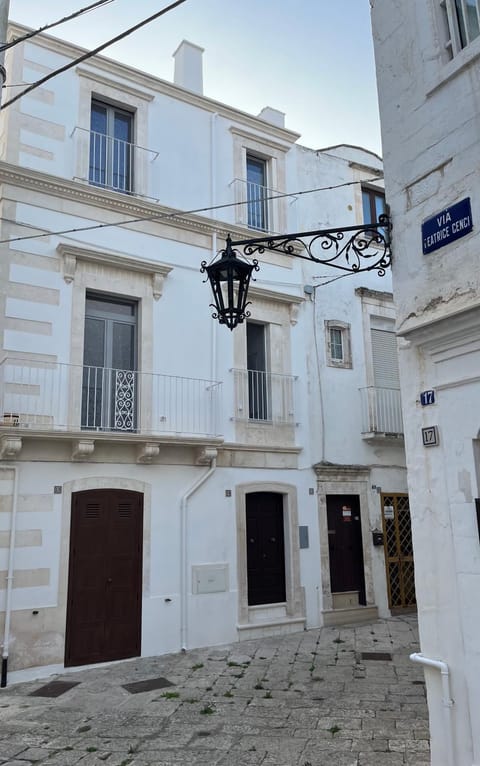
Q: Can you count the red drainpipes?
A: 0